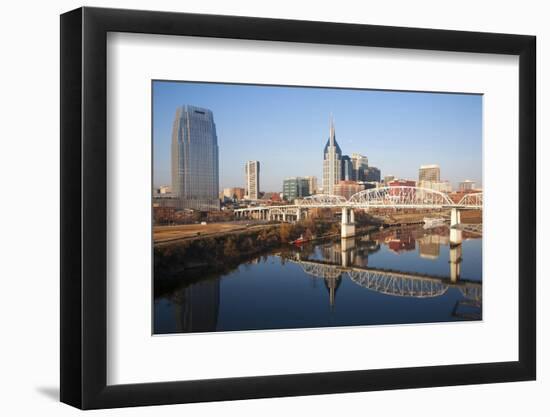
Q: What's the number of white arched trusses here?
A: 3